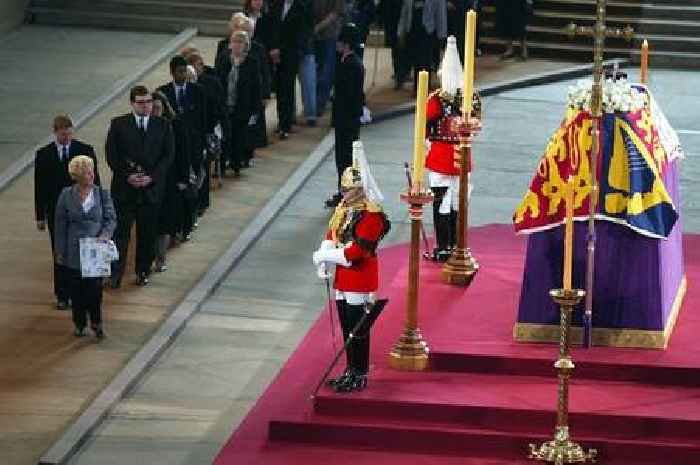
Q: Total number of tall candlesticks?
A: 4